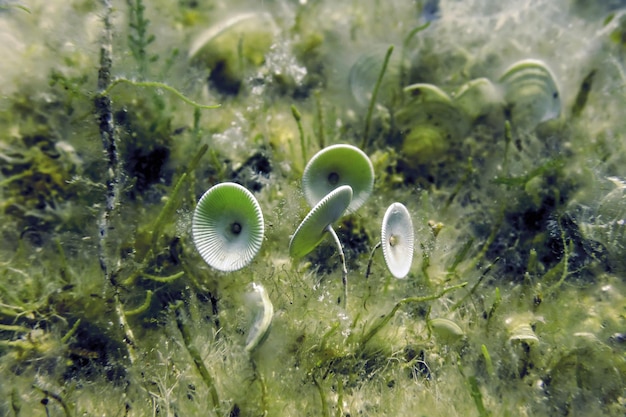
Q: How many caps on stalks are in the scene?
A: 4